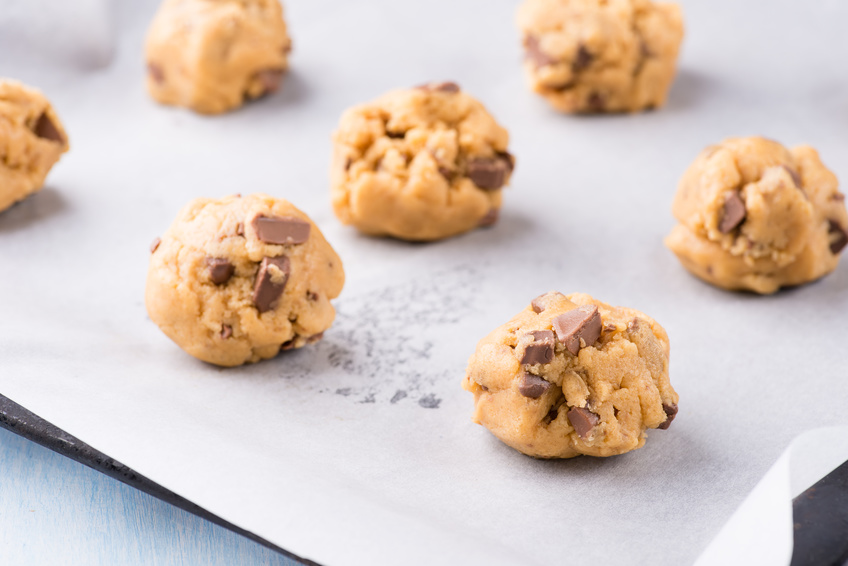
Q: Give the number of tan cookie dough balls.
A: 7